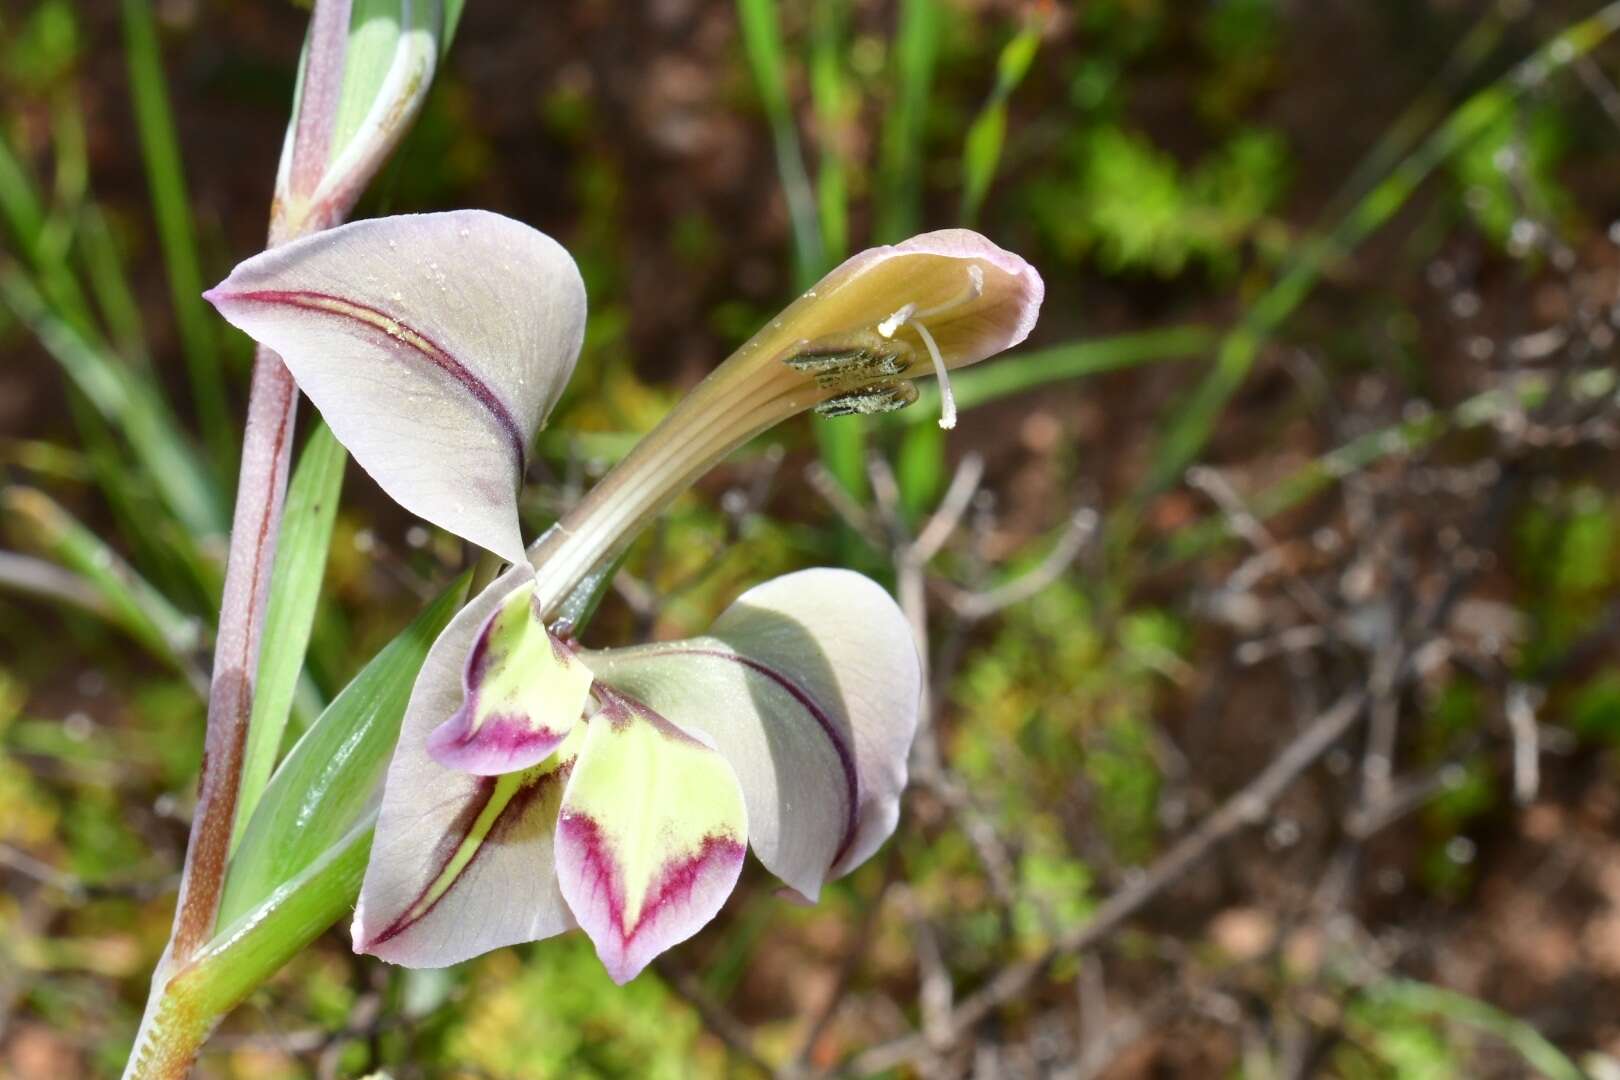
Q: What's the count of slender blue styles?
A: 0